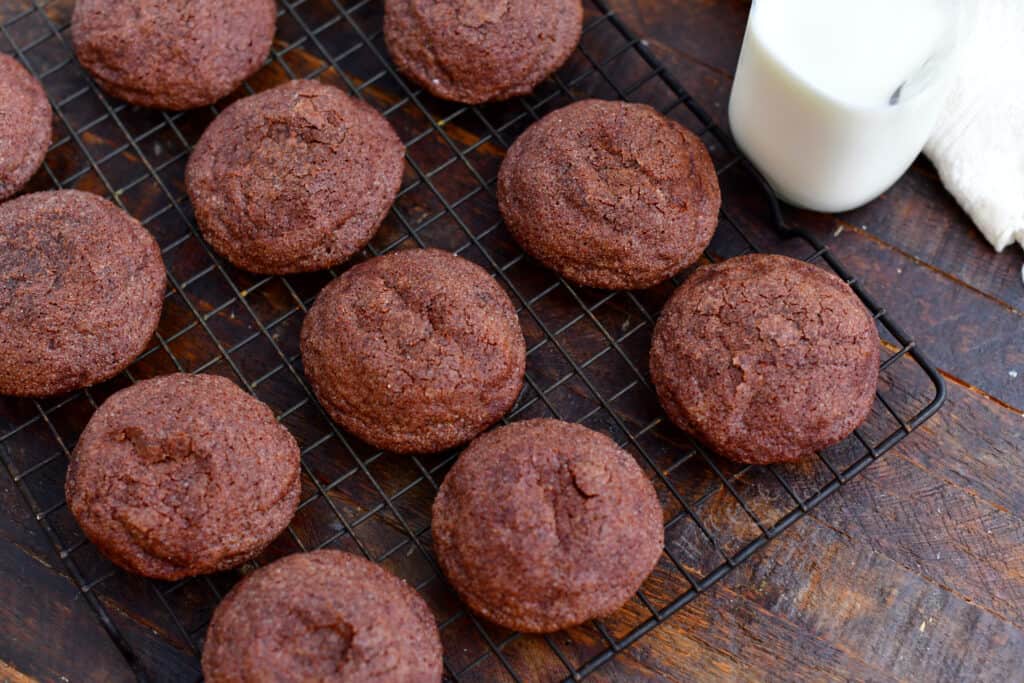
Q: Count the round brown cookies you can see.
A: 11